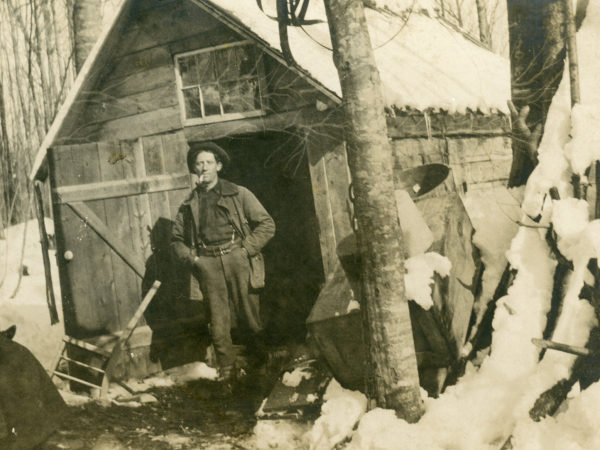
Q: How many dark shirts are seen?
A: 1